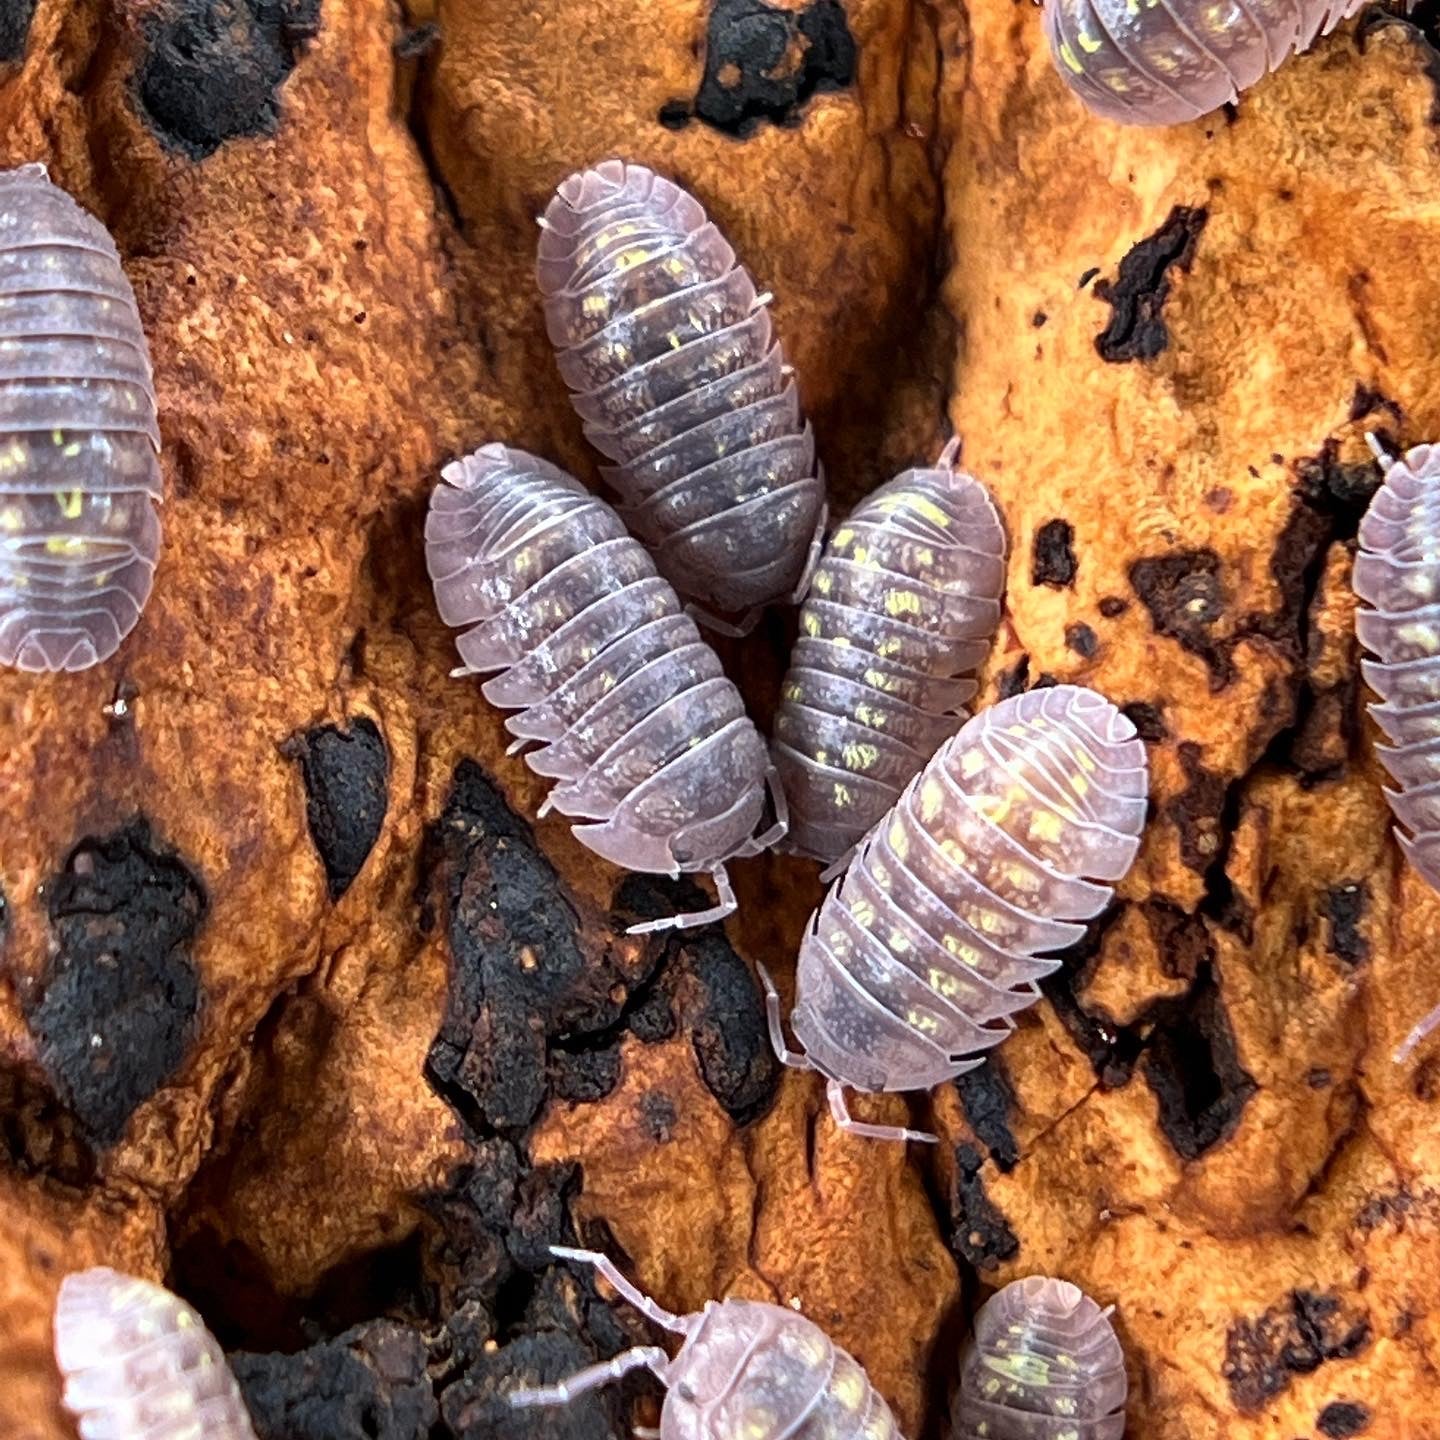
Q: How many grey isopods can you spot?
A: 10